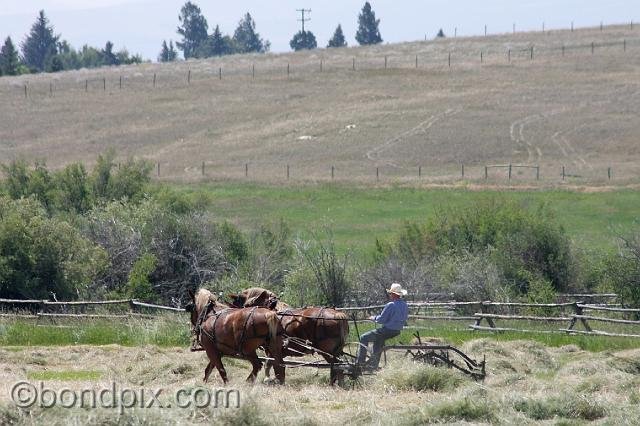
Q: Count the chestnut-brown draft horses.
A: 2